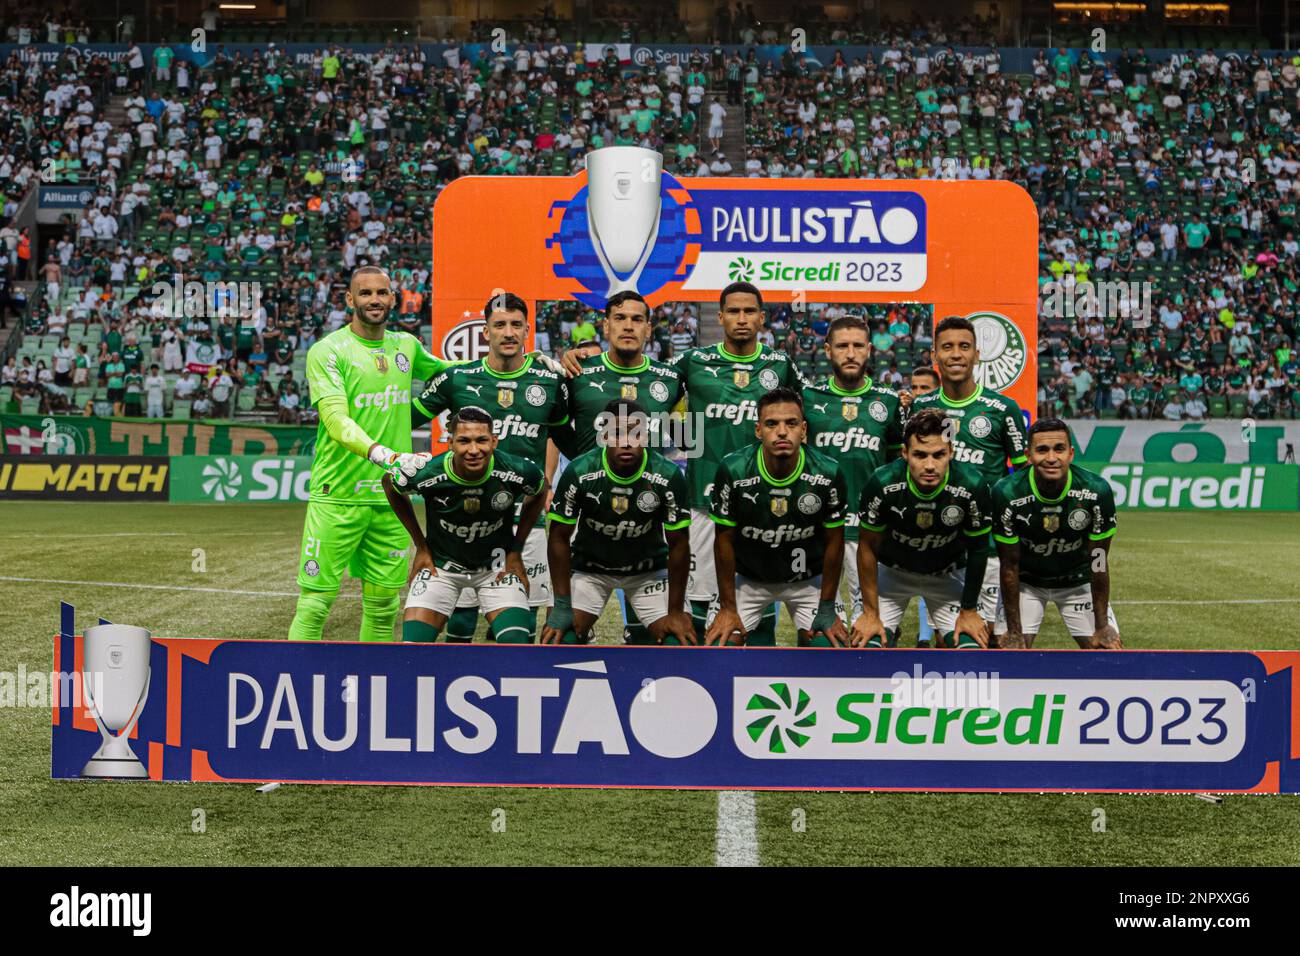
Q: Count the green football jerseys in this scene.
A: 11